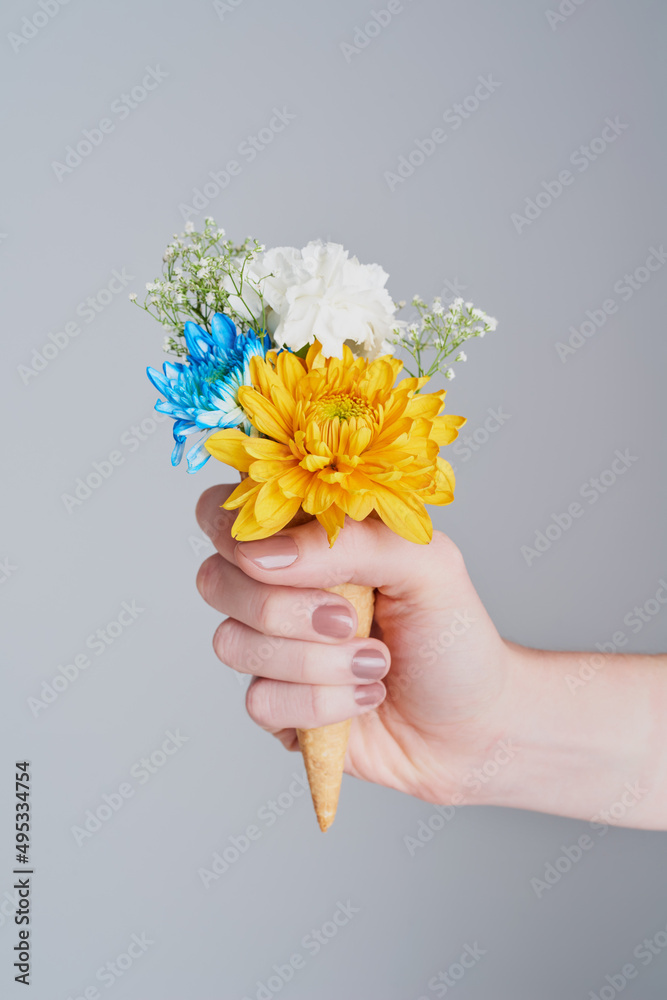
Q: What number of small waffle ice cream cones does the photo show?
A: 1